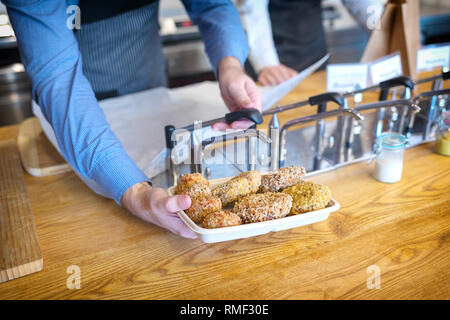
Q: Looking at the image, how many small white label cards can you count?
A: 3